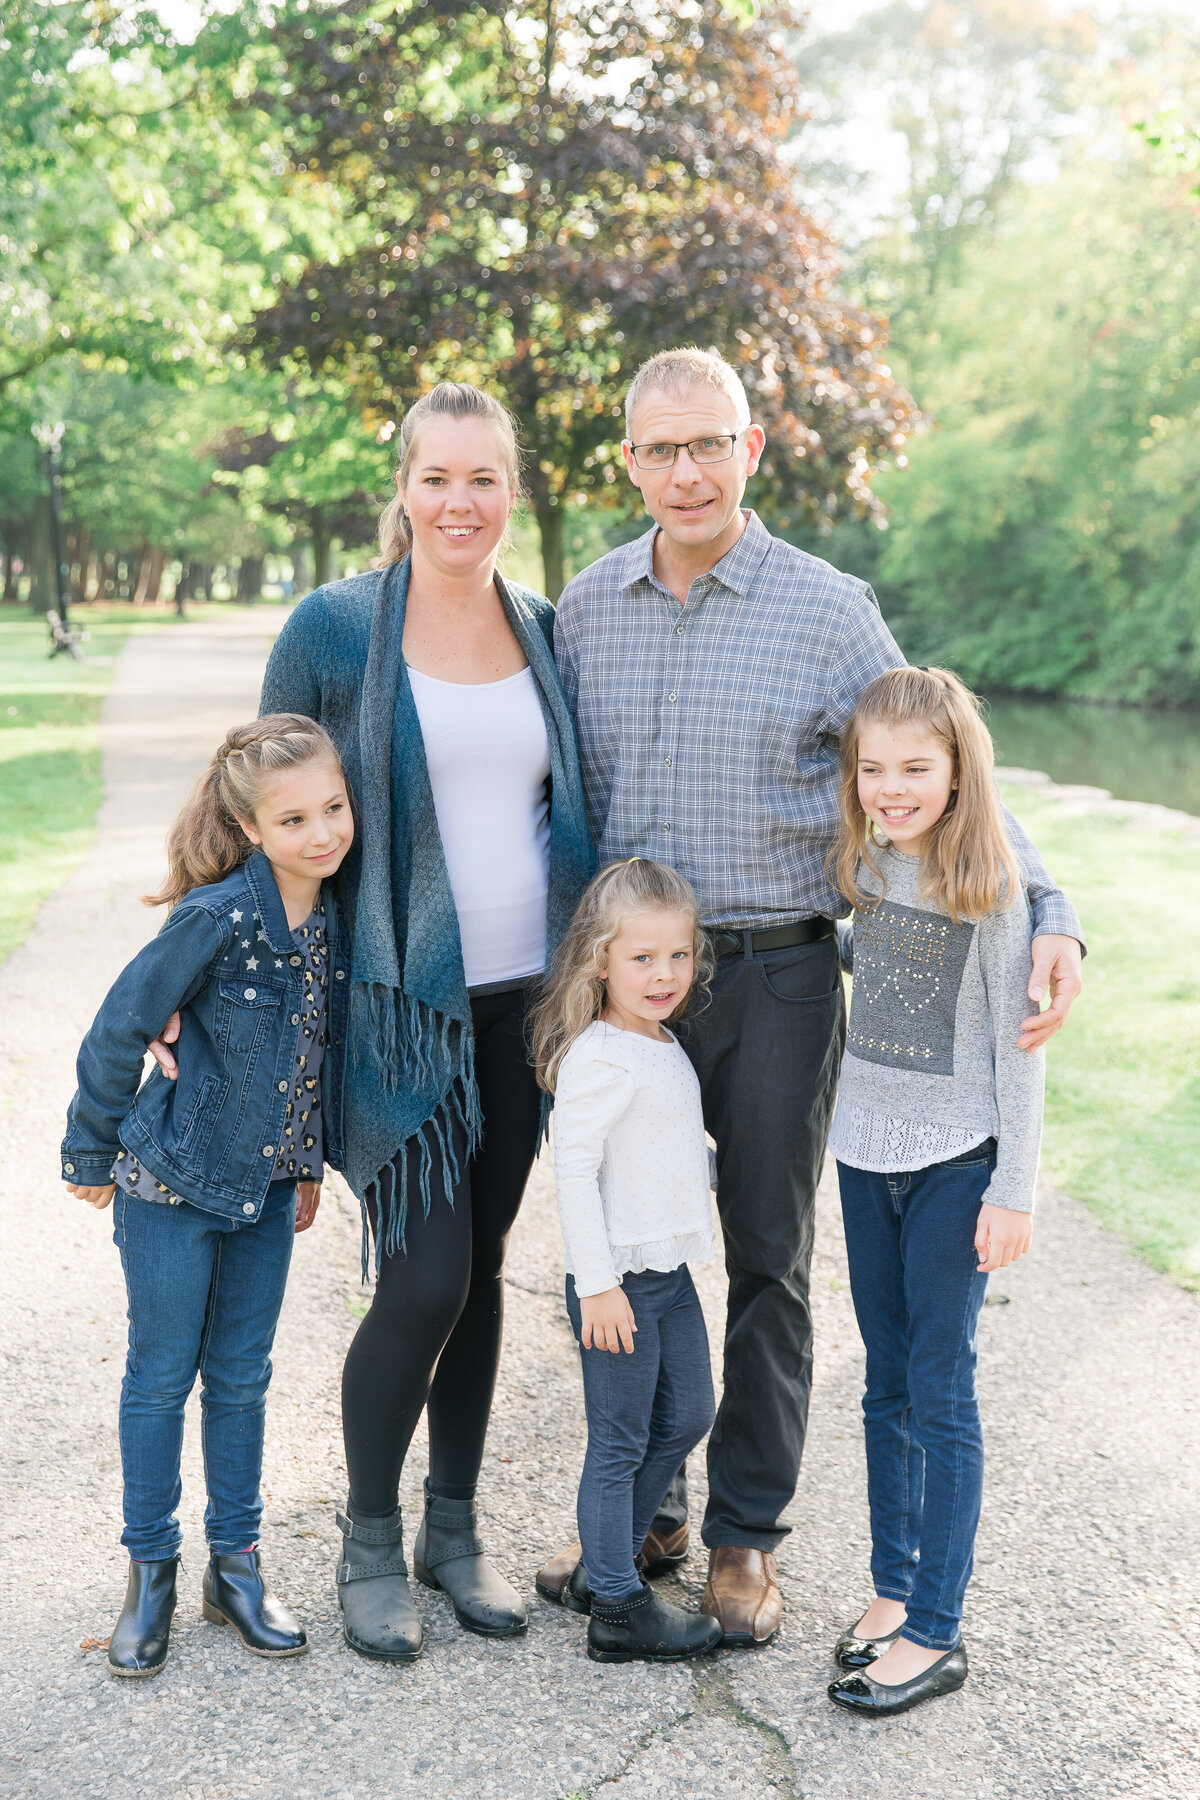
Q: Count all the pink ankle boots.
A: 0